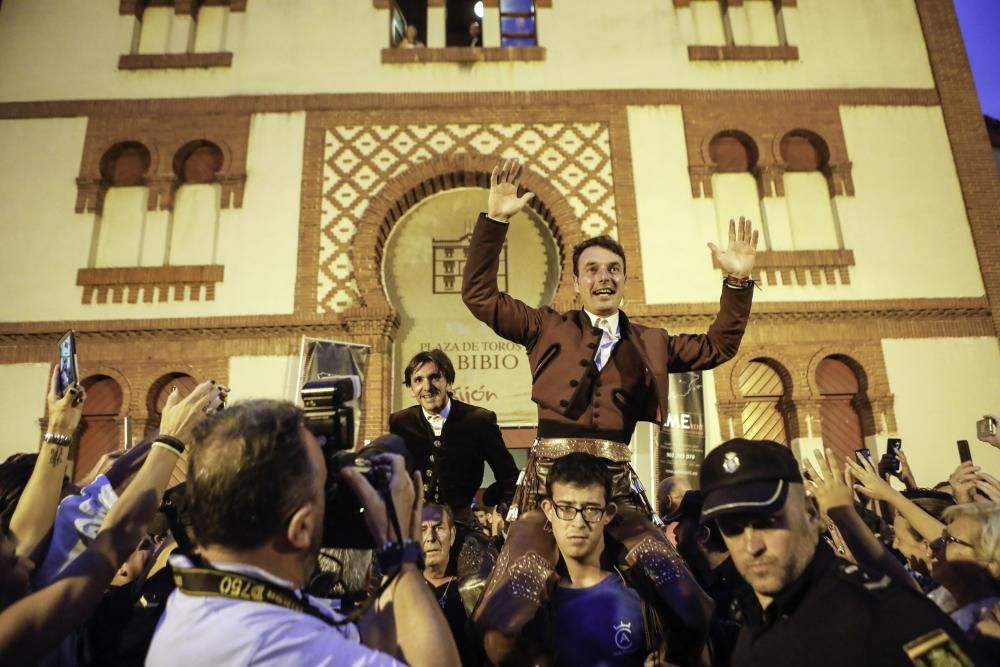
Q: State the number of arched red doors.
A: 3